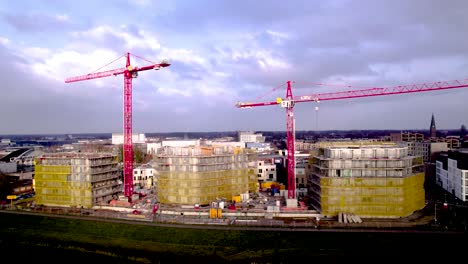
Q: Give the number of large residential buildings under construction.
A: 3